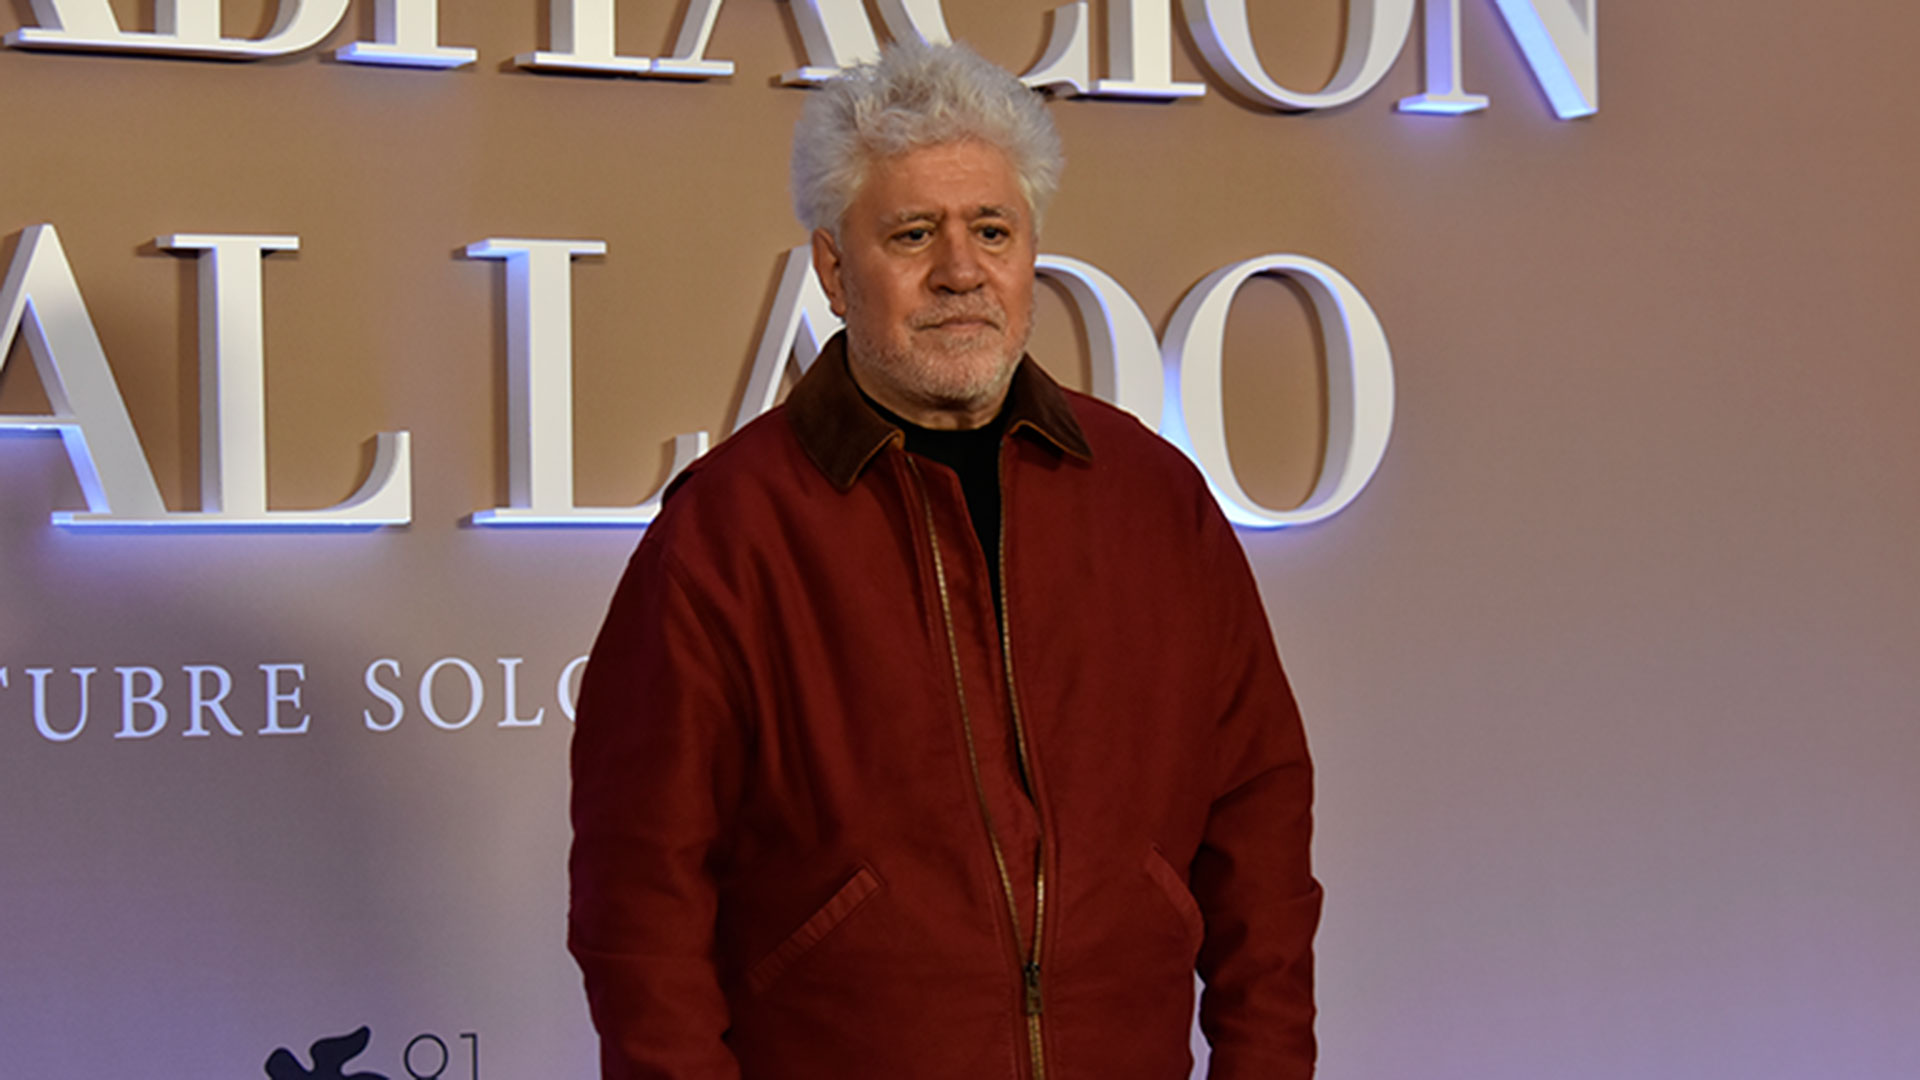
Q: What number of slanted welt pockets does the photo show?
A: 2